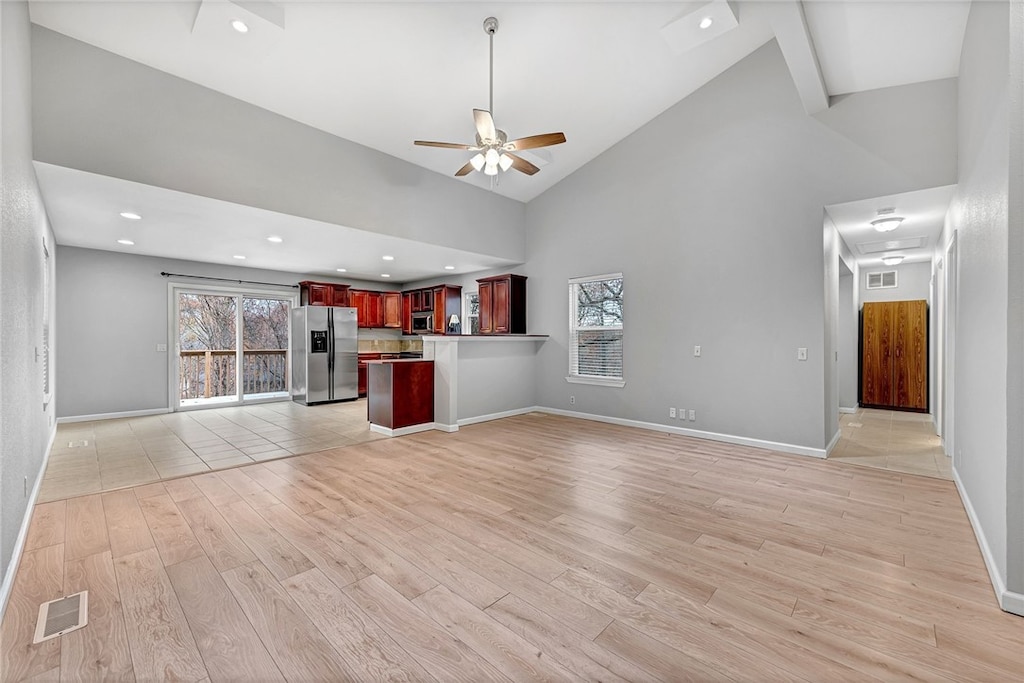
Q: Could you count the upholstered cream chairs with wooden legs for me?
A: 0